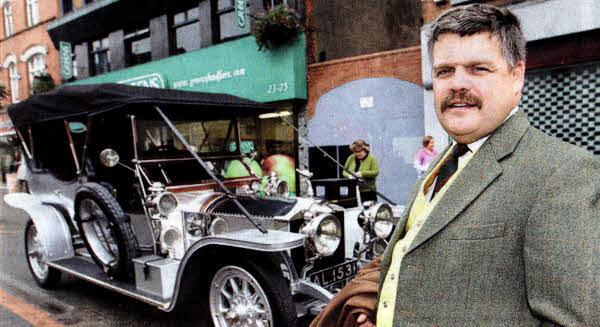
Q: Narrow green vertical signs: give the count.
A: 2